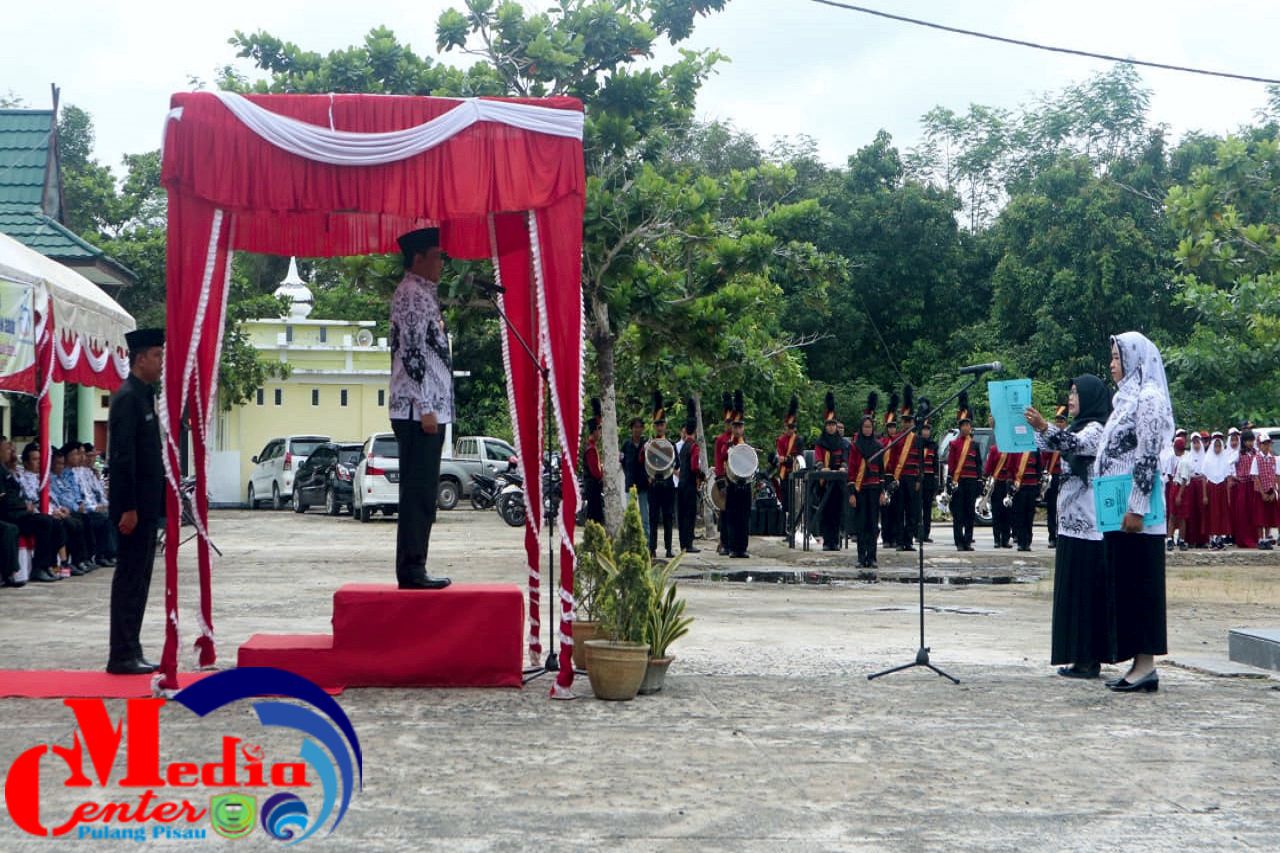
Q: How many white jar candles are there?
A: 0